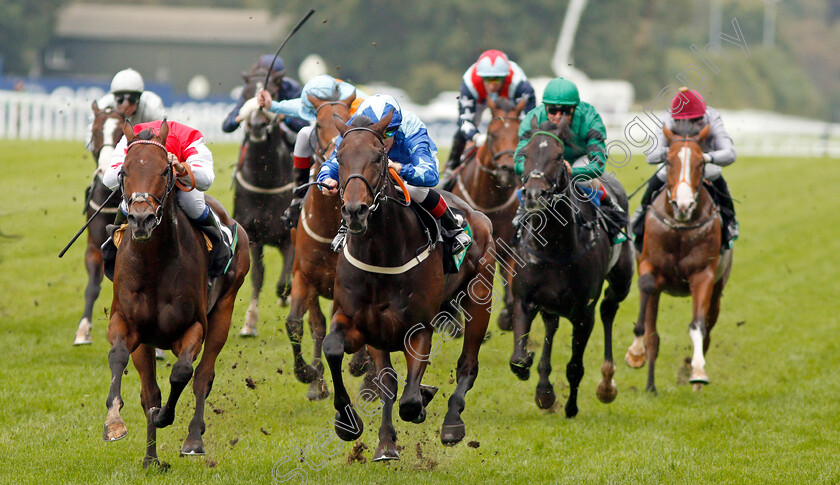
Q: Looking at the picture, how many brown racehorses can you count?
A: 6